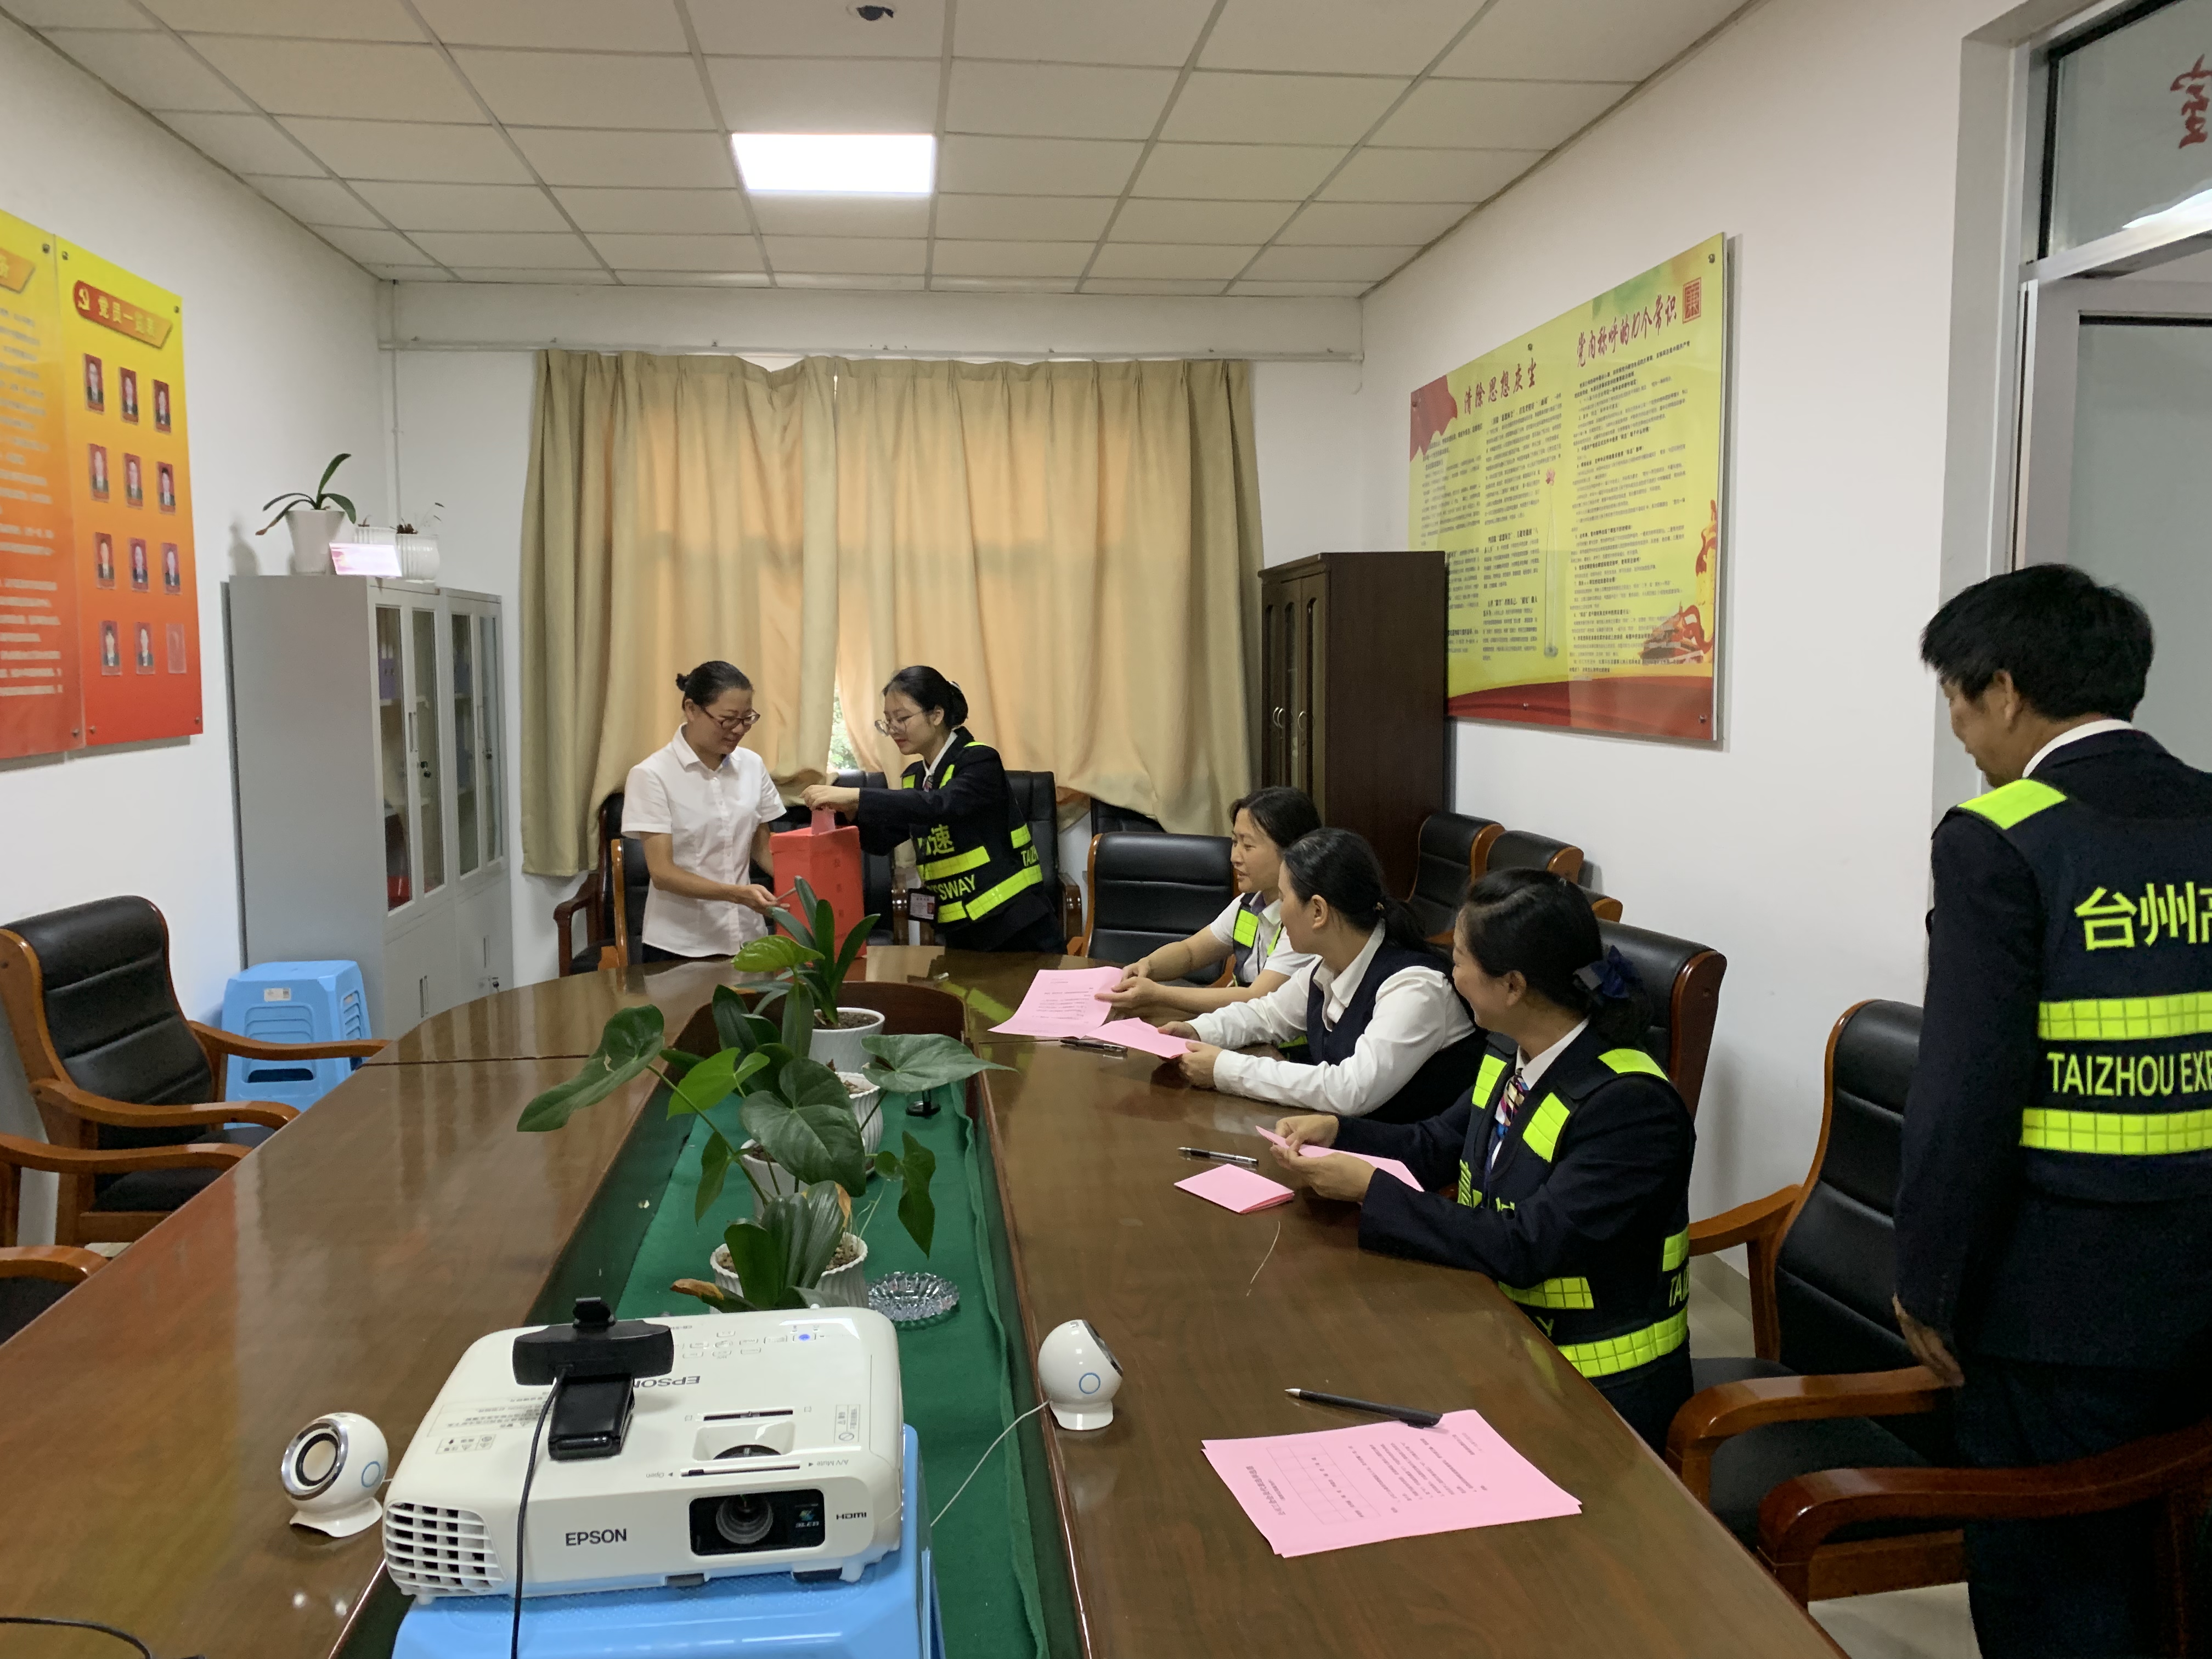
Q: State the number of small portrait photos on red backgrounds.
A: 11